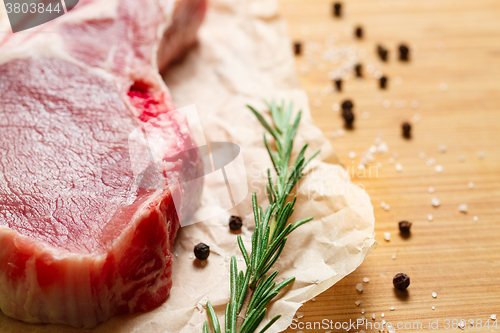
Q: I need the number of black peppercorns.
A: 15